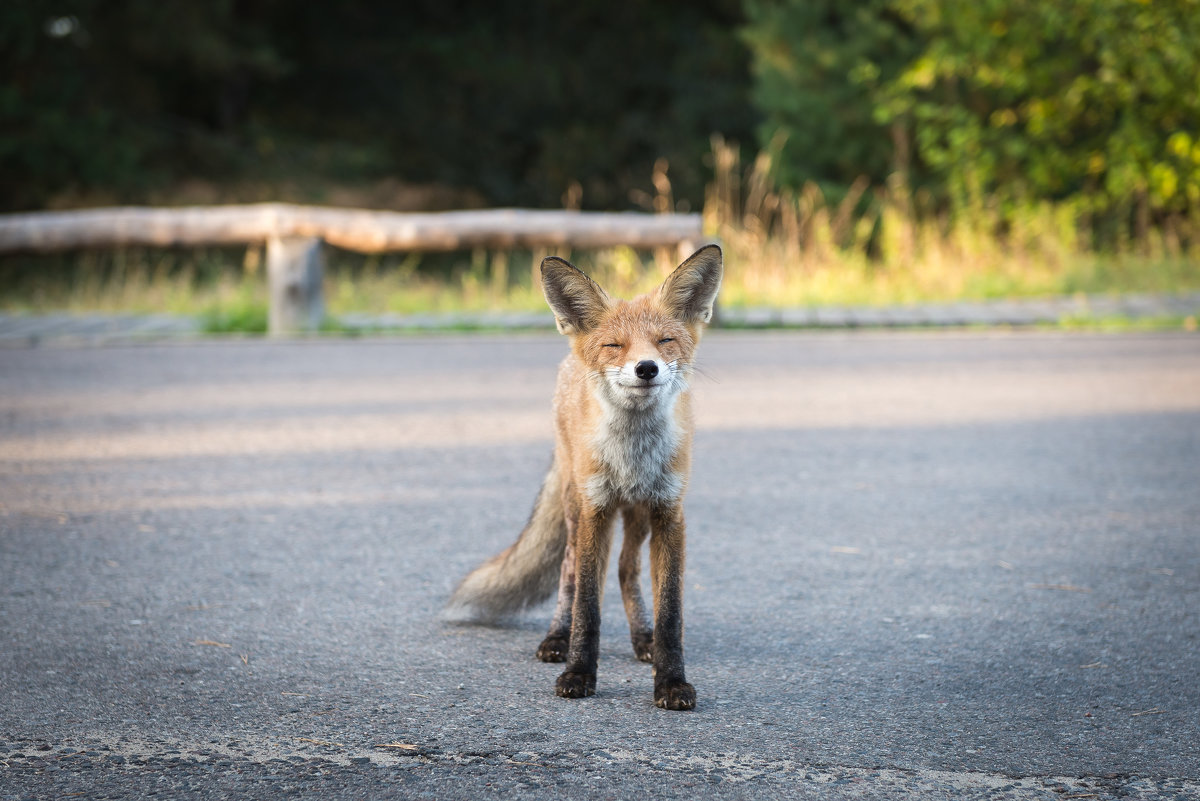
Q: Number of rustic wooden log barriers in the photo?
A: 1